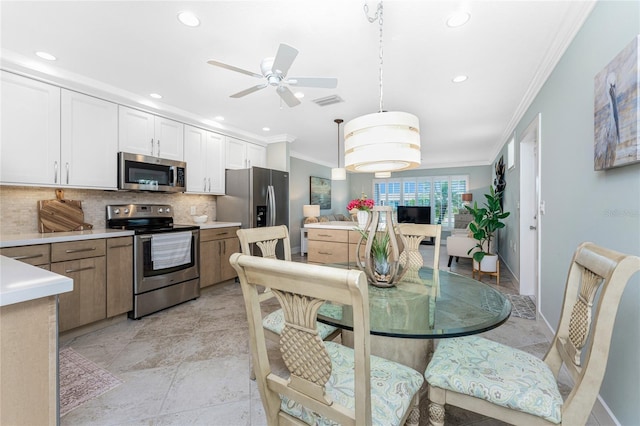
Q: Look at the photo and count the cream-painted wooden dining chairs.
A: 4